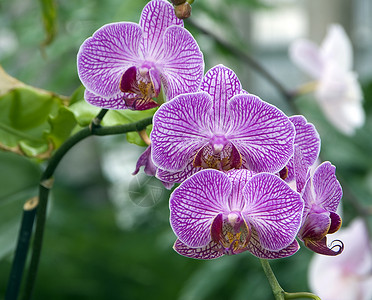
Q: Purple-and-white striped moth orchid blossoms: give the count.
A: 5